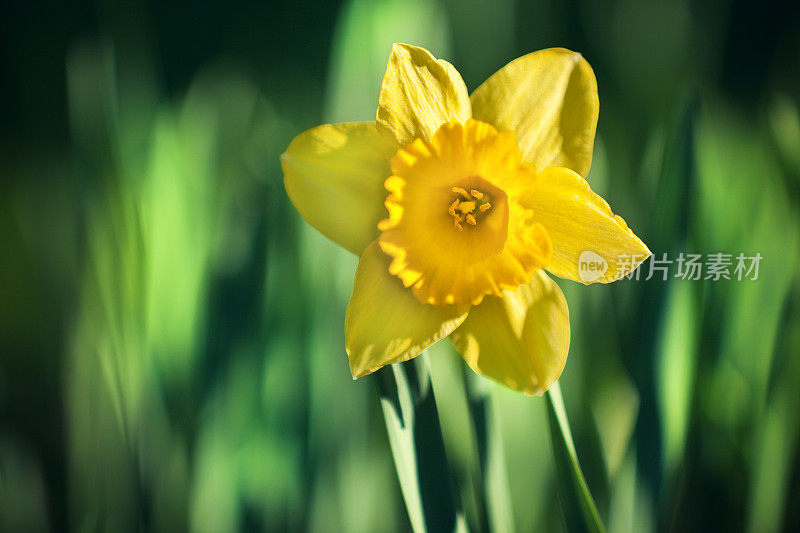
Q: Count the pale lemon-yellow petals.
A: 6